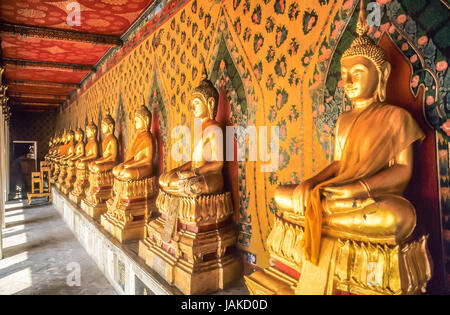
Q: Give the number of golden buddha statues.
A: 11